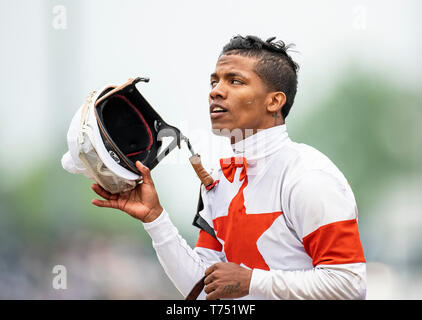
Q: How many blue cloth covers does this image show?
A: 0